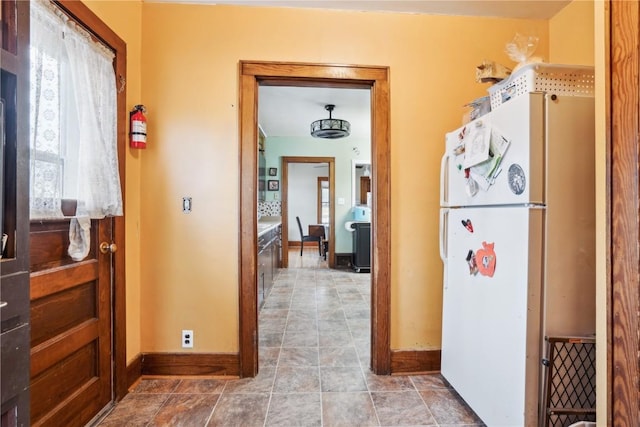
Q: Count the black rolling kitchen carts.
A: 1